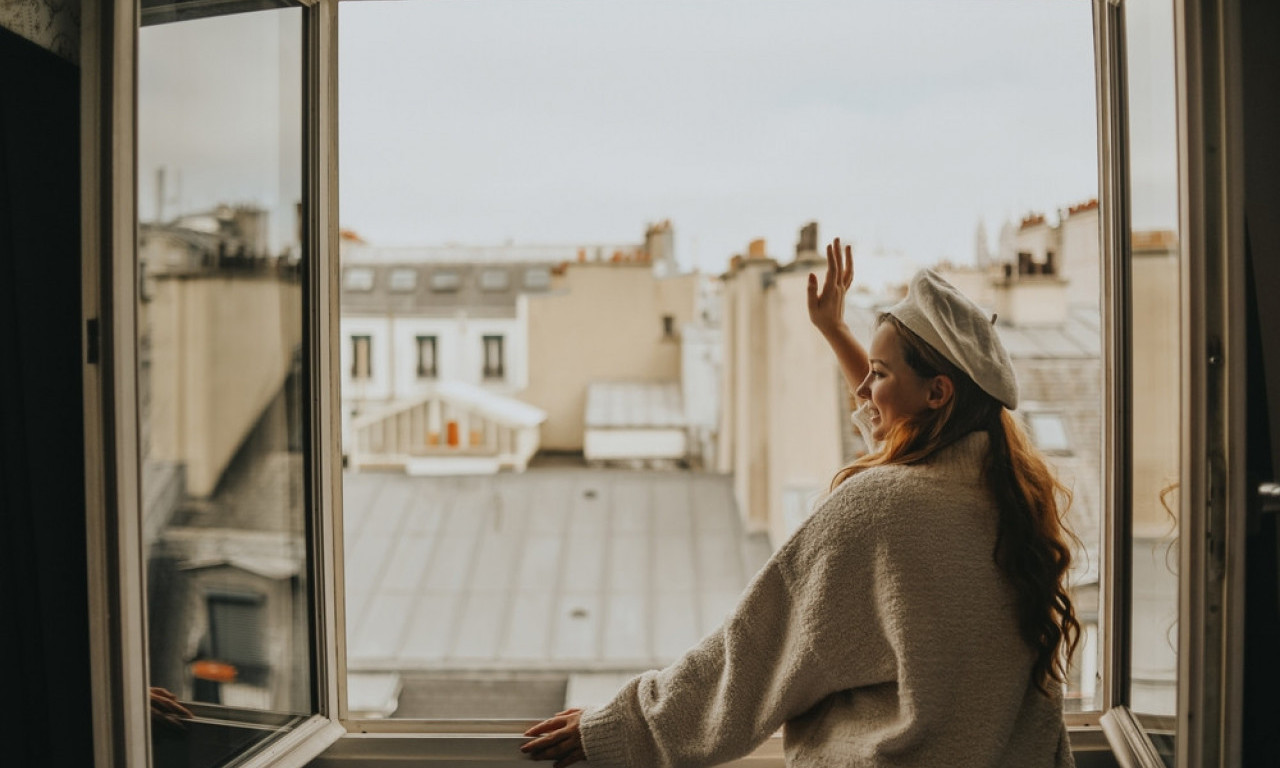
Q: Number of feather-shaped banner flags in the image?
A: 0